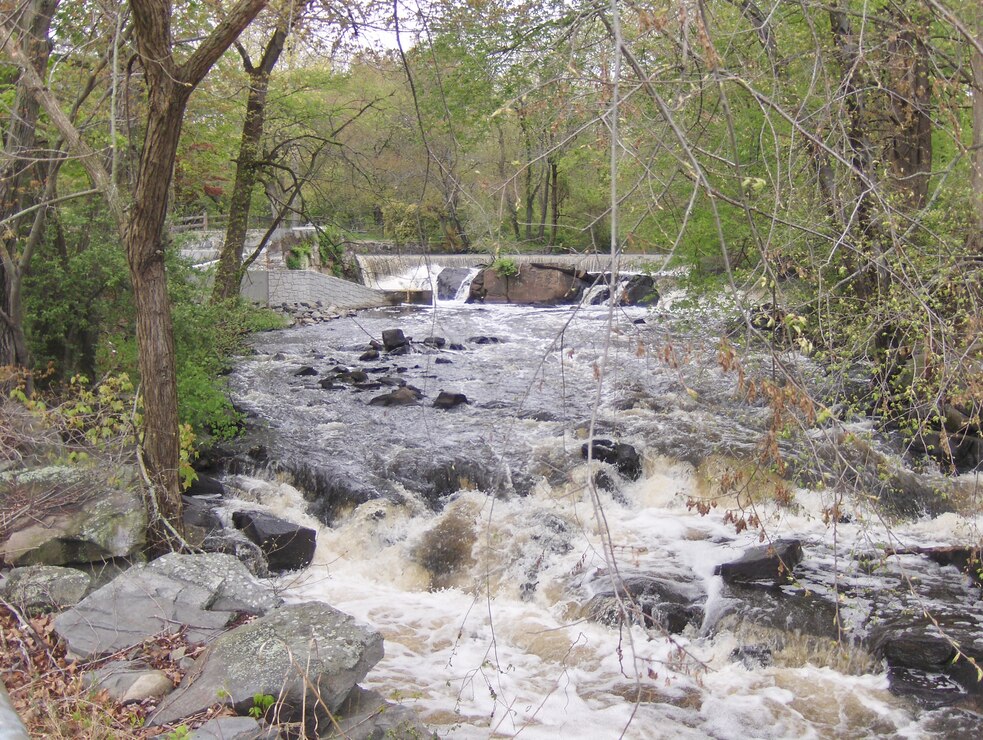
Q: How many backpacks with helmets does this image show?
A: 0